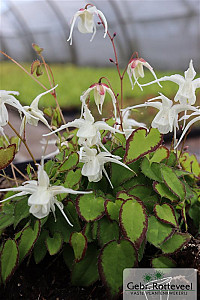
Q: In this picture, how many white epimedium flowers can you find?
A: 11